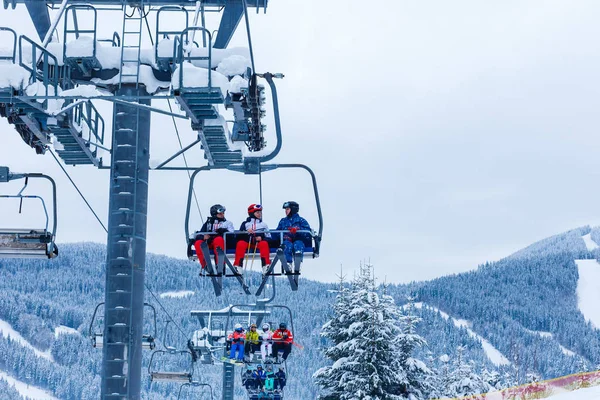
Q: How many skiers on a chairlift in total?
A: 11